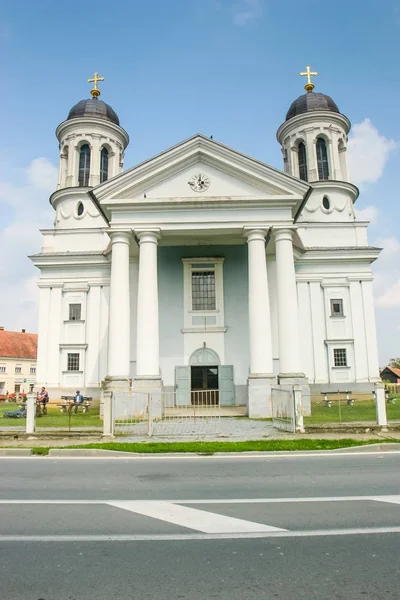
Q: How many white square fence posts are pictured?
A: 4